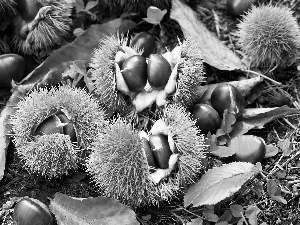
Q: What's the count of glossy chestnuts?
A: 14